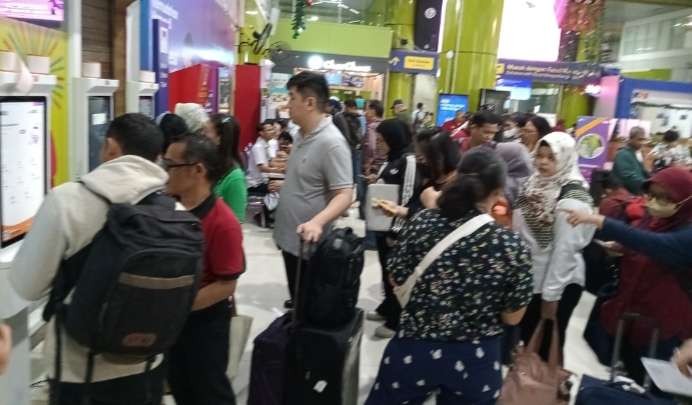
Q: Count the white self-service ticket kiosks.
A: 3